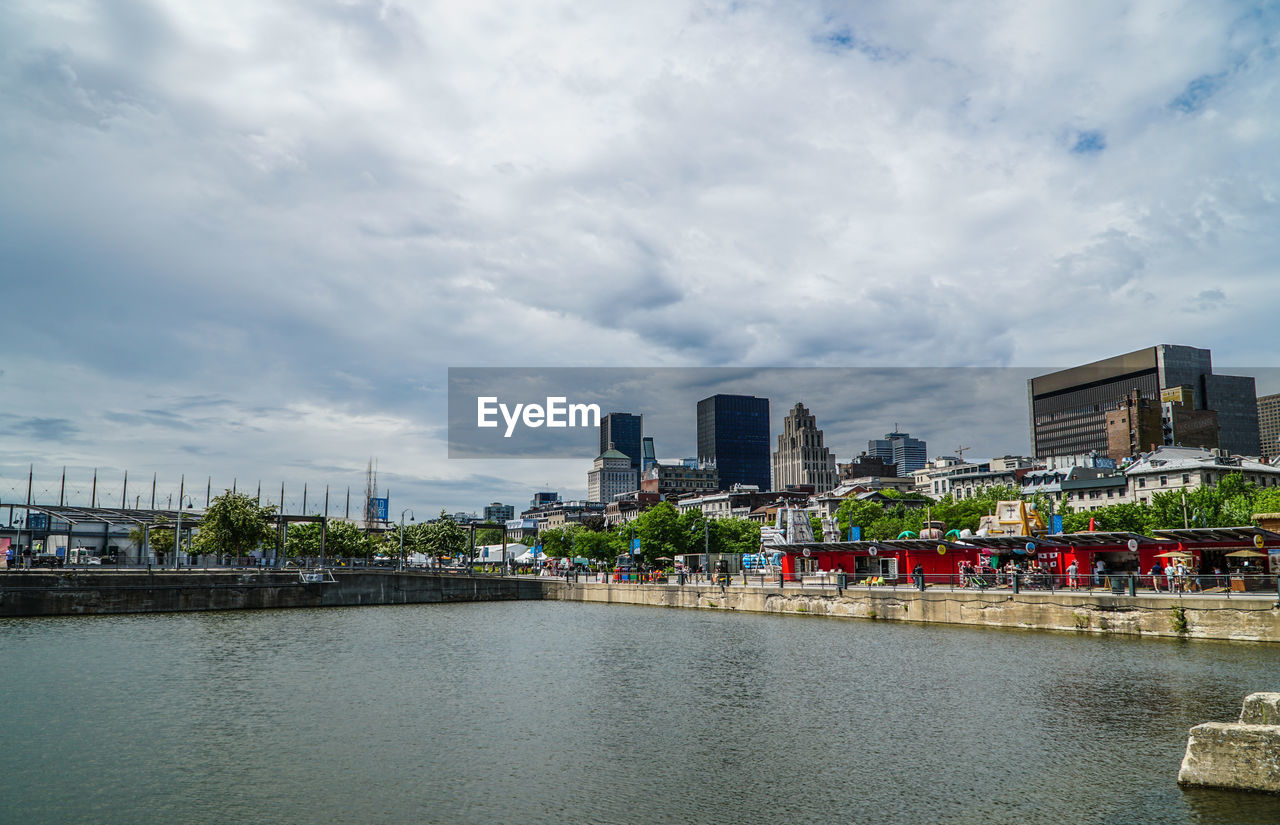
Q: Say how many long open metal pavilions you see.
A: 1